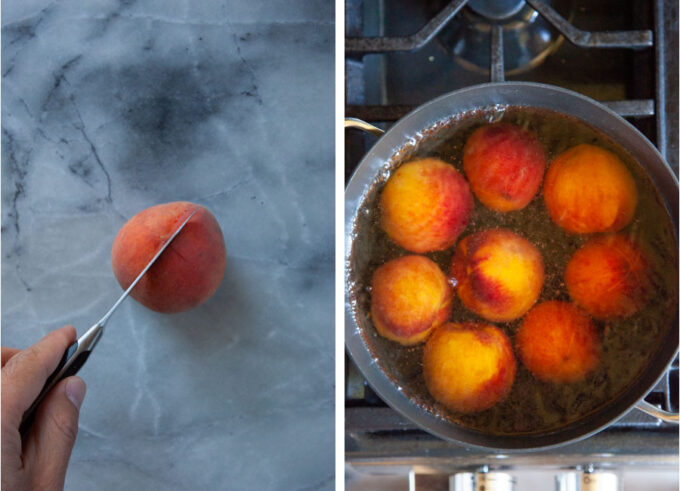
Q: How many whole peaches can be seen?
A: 9